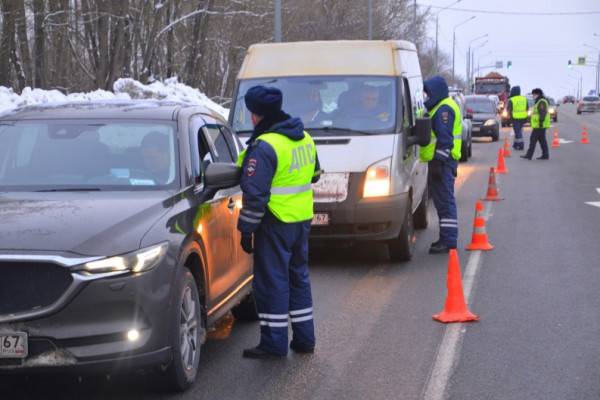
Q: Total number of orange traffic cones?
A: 7